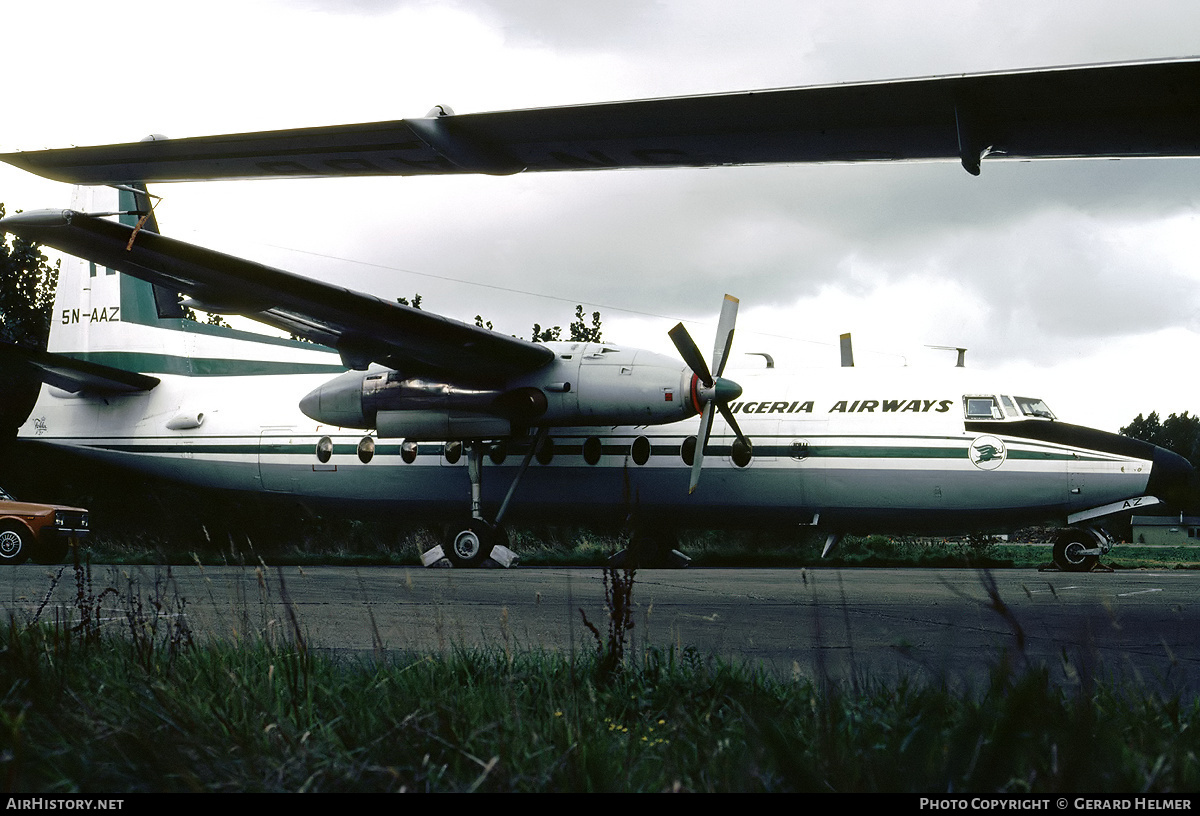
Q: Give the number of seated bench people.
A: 0